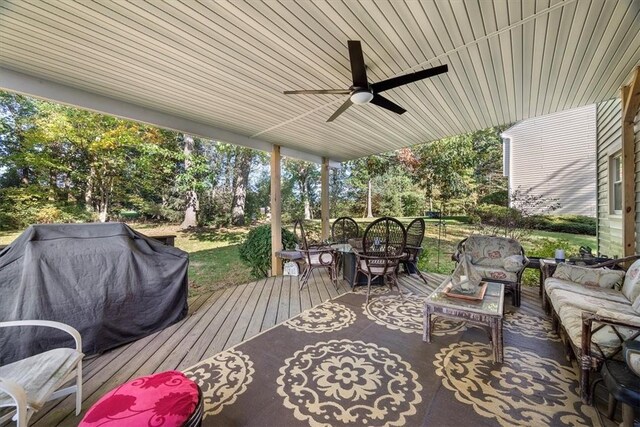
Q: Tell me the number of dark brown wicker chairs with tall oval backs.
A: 4